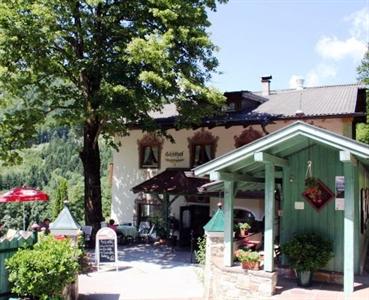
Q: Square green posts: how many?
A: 3